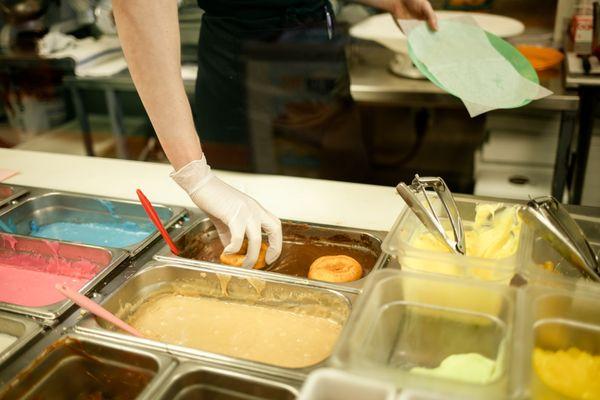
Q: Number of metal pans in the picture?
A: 8